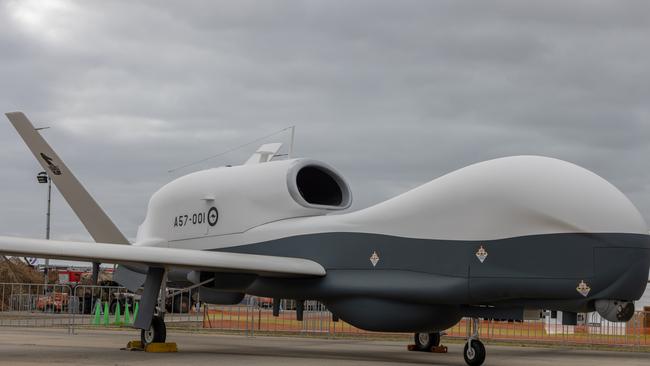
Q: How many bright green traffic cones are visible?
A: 5